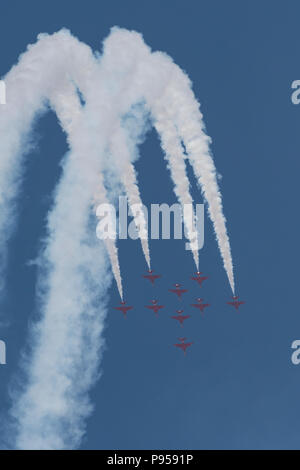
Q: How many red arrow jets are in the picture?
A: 9